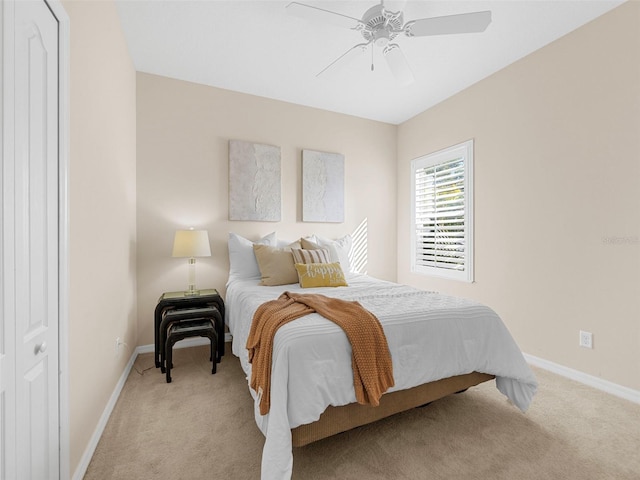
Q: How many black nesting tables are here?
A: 3